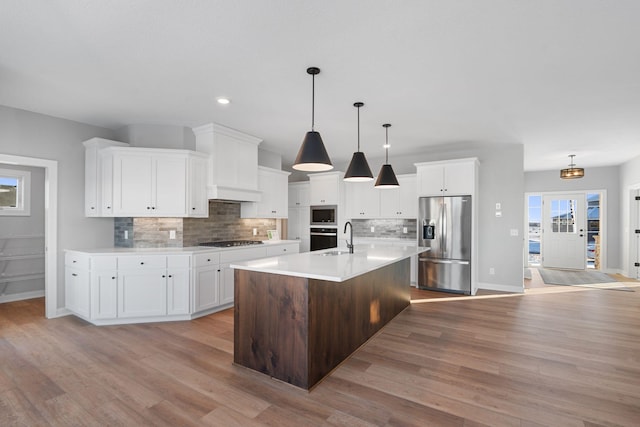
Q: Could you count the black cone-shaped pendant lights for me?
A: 3